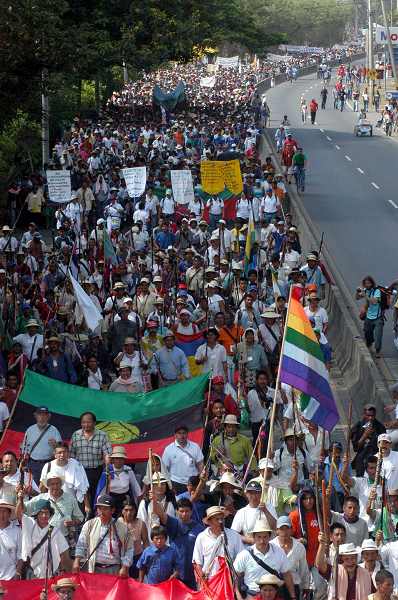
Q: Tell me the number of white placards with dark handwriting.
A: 3